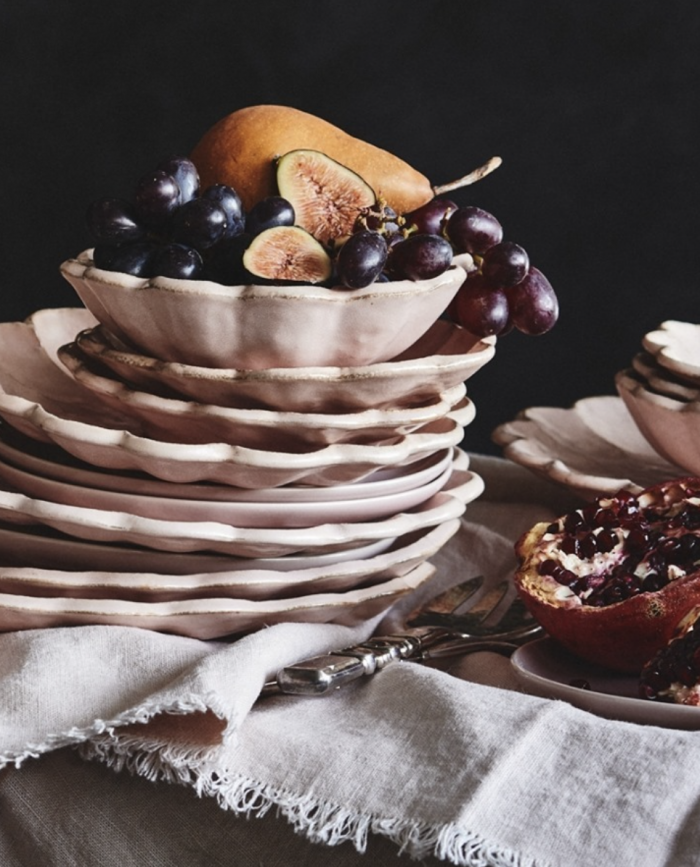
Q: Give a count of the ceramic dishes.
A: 15